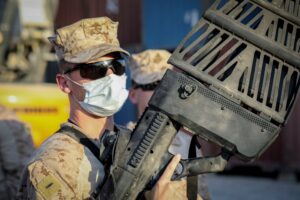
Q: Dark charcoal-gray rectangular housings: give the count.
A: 1